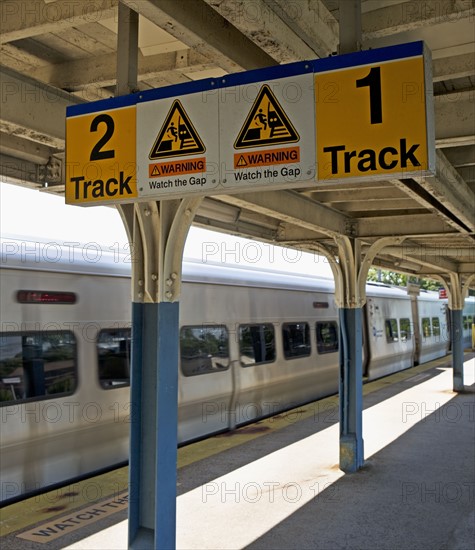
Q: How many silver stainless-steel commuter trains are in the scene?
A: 1